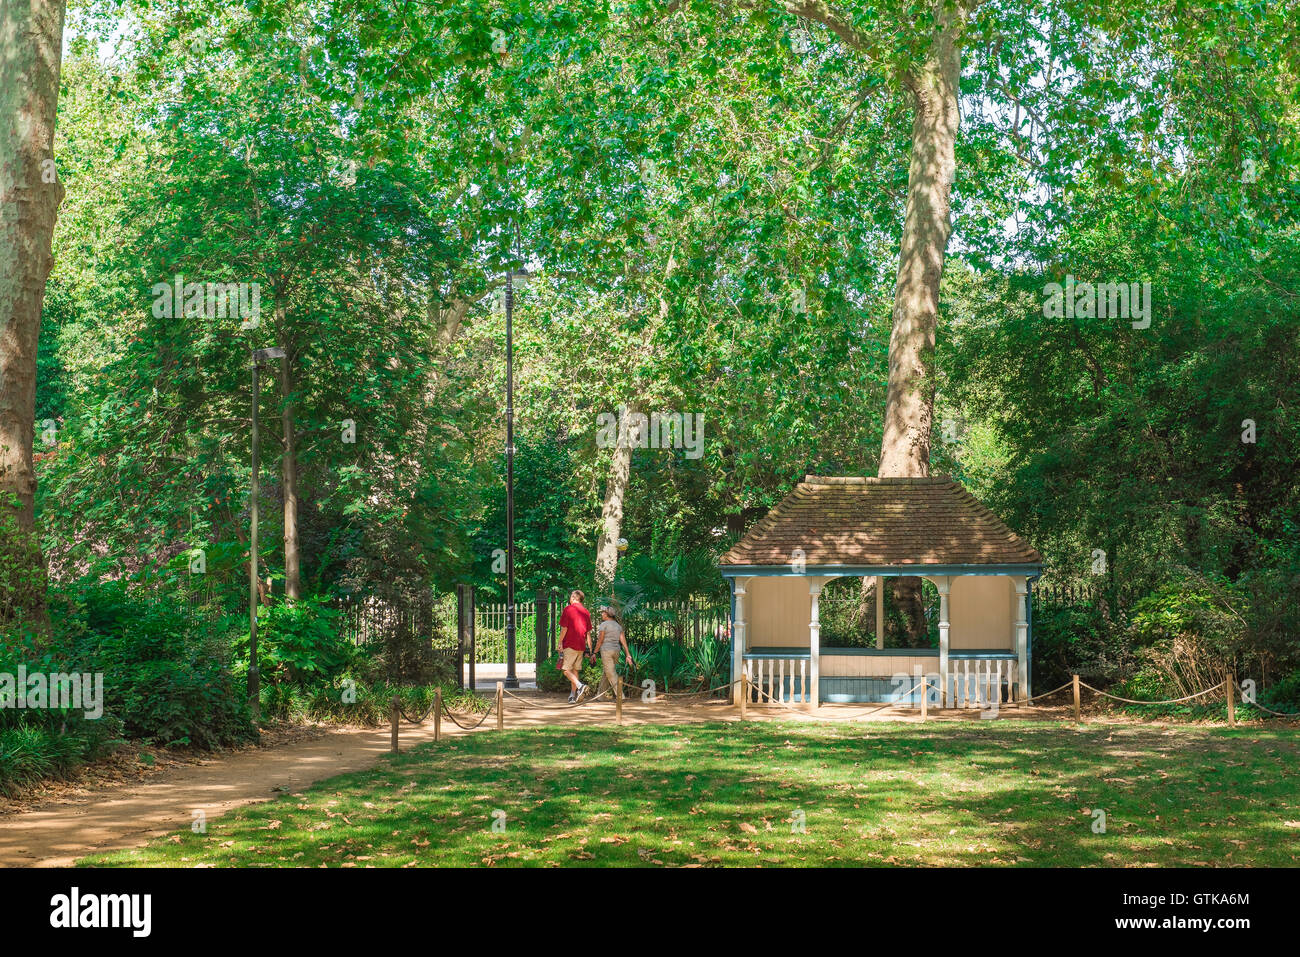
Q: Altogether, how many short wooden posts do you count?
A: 8